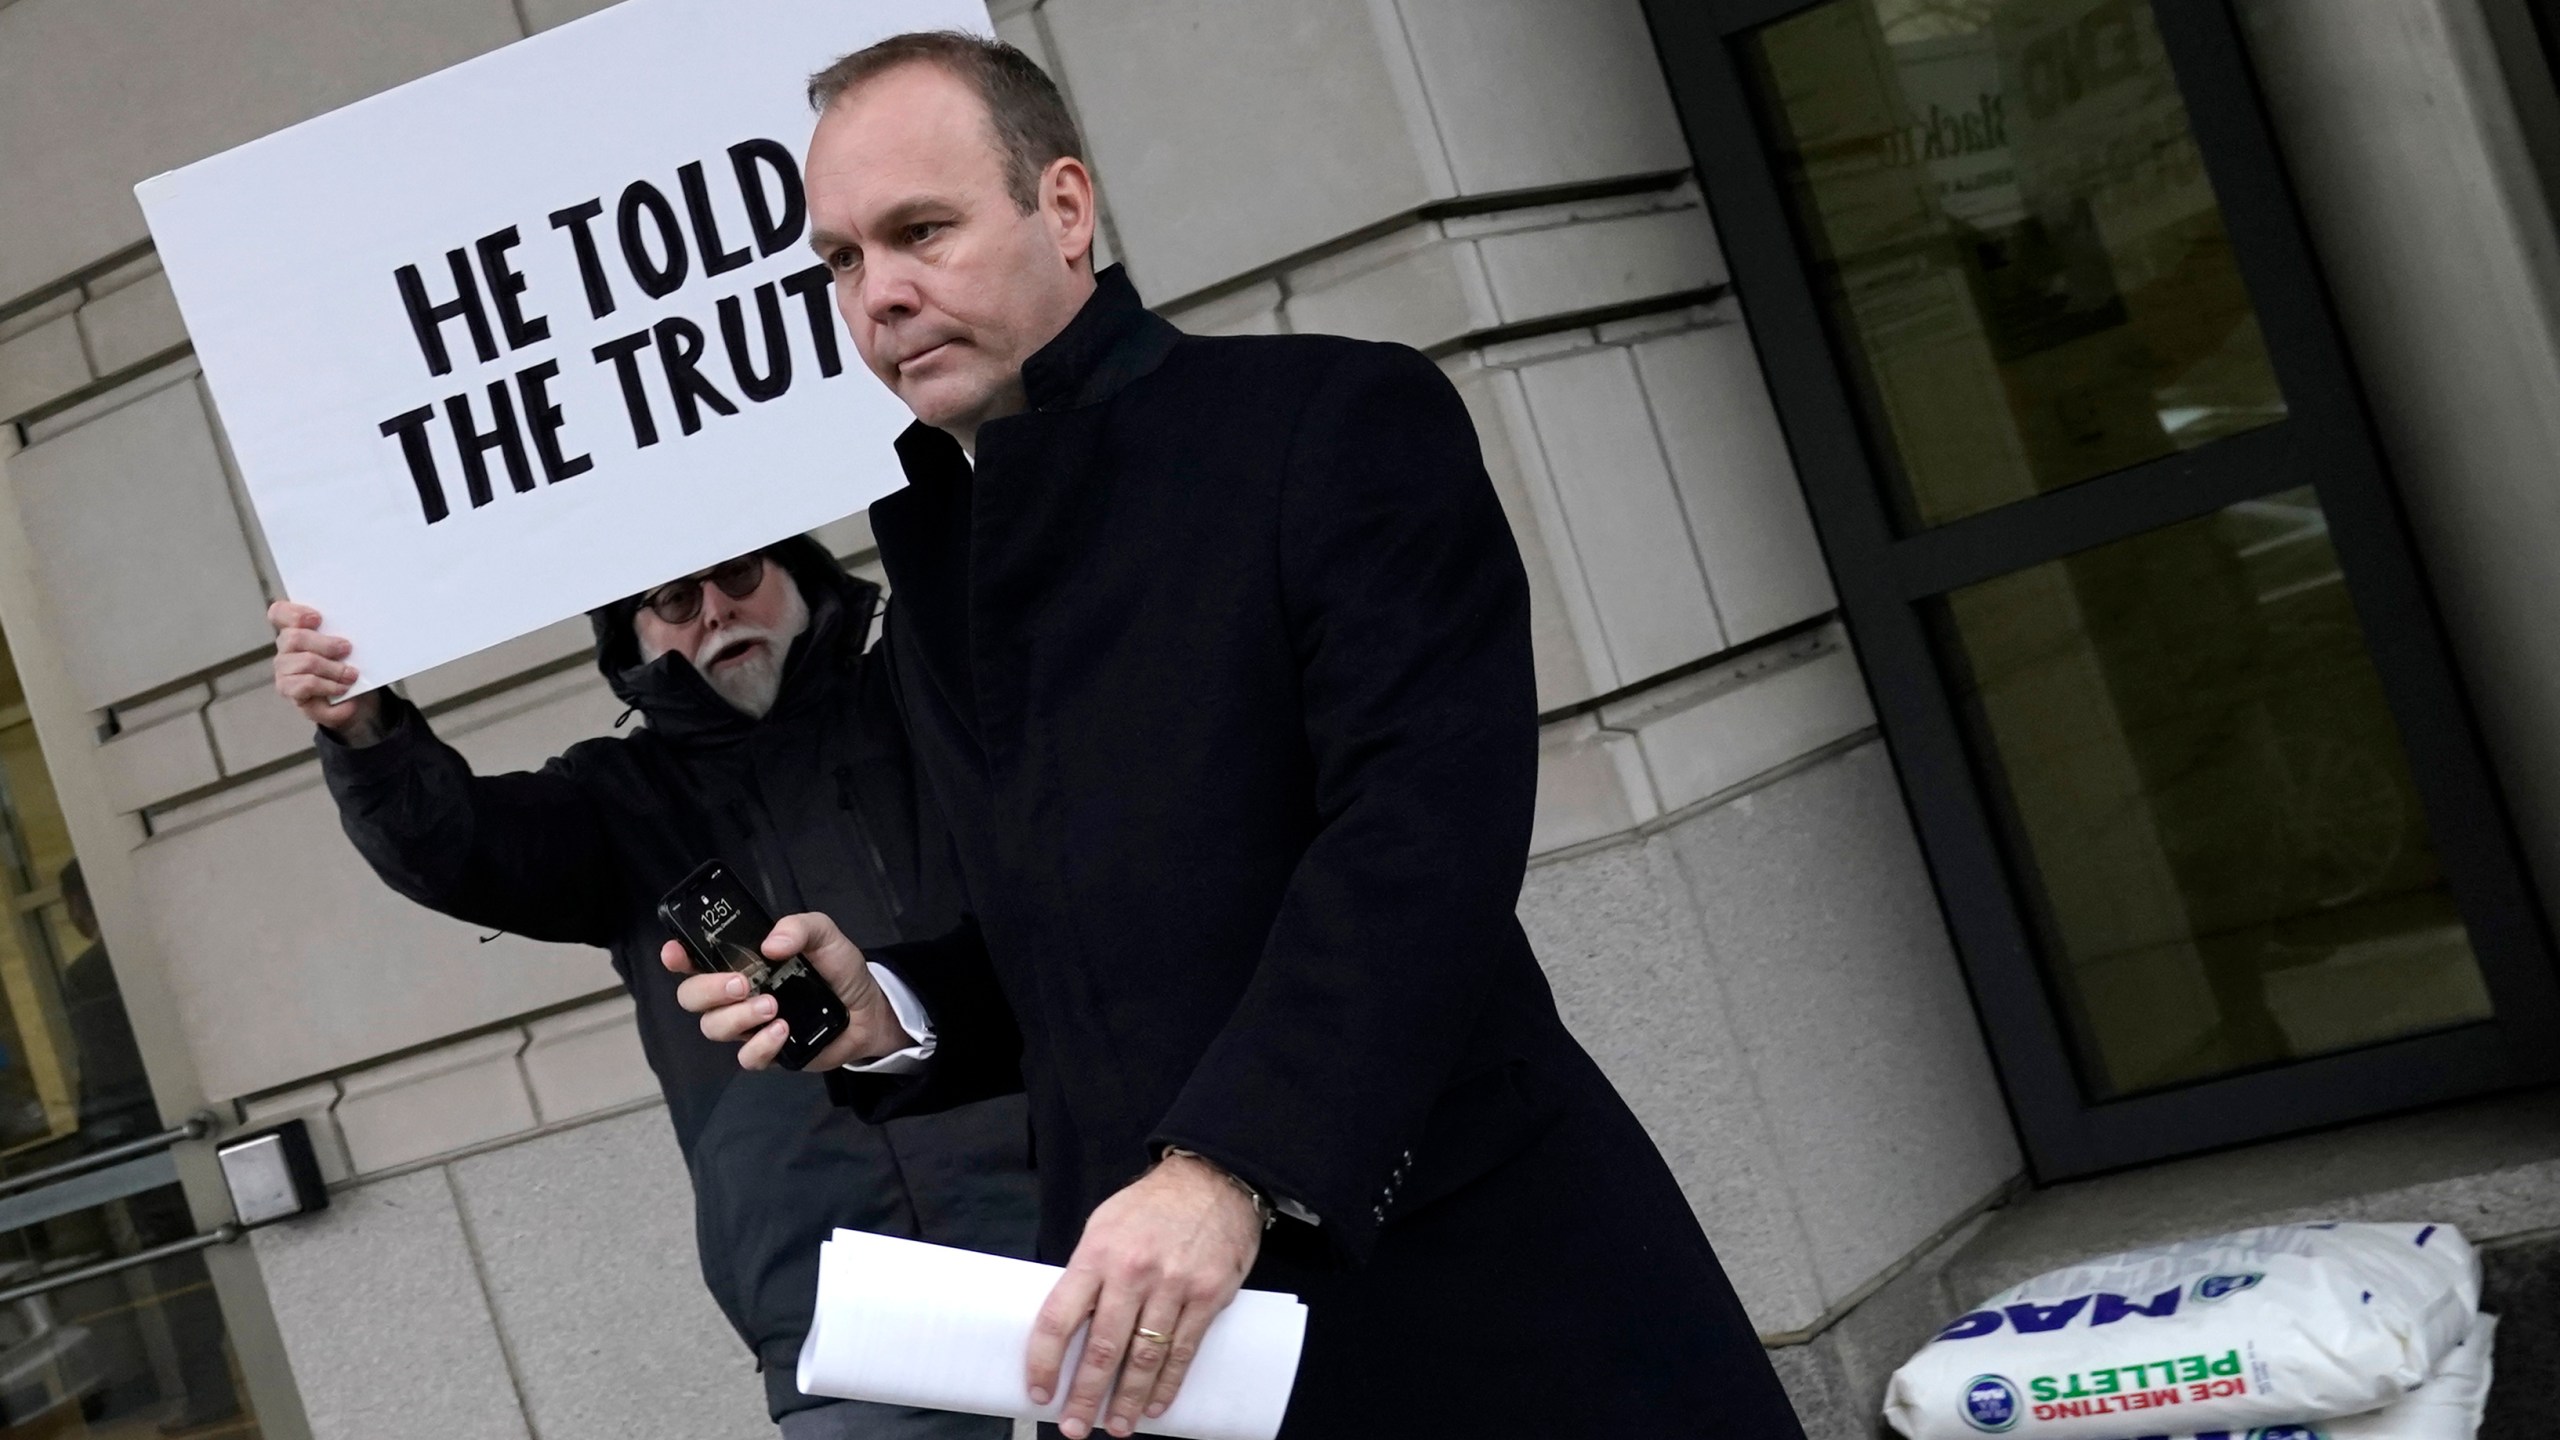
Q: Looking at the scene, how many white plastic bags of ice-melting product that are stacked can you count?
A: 2